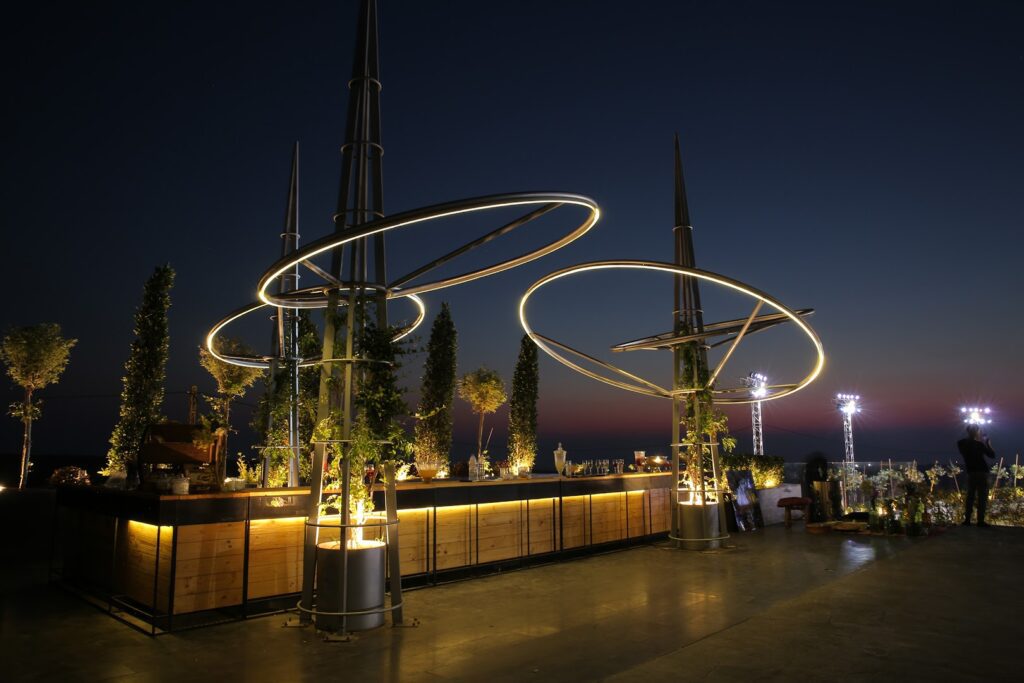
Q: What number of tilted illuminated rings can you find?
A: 3